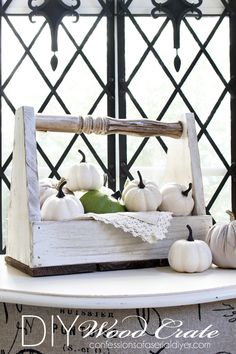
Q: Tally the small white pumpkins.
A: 5